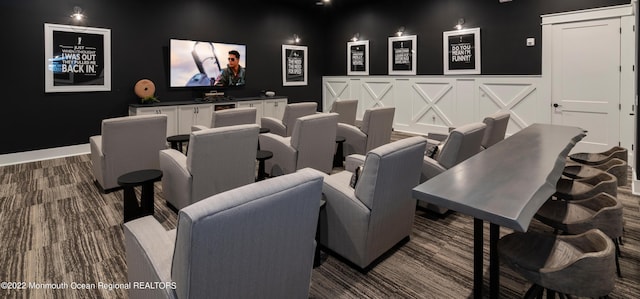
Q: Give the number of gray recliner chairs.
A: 11